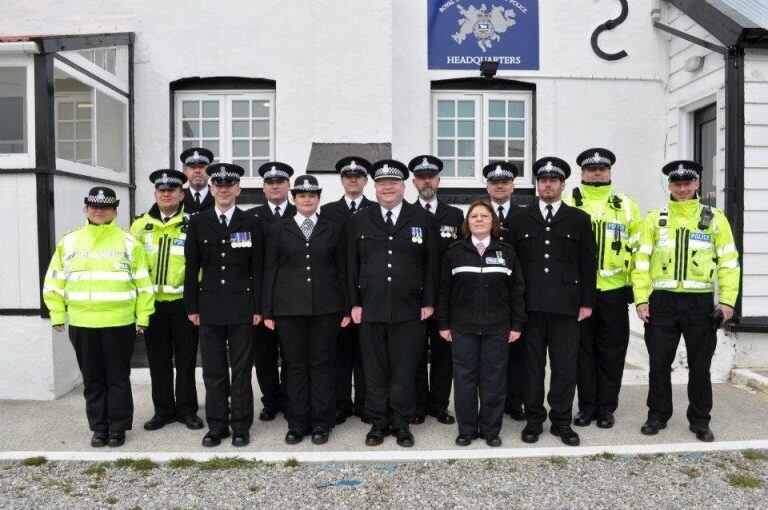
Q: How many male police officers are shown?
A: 11